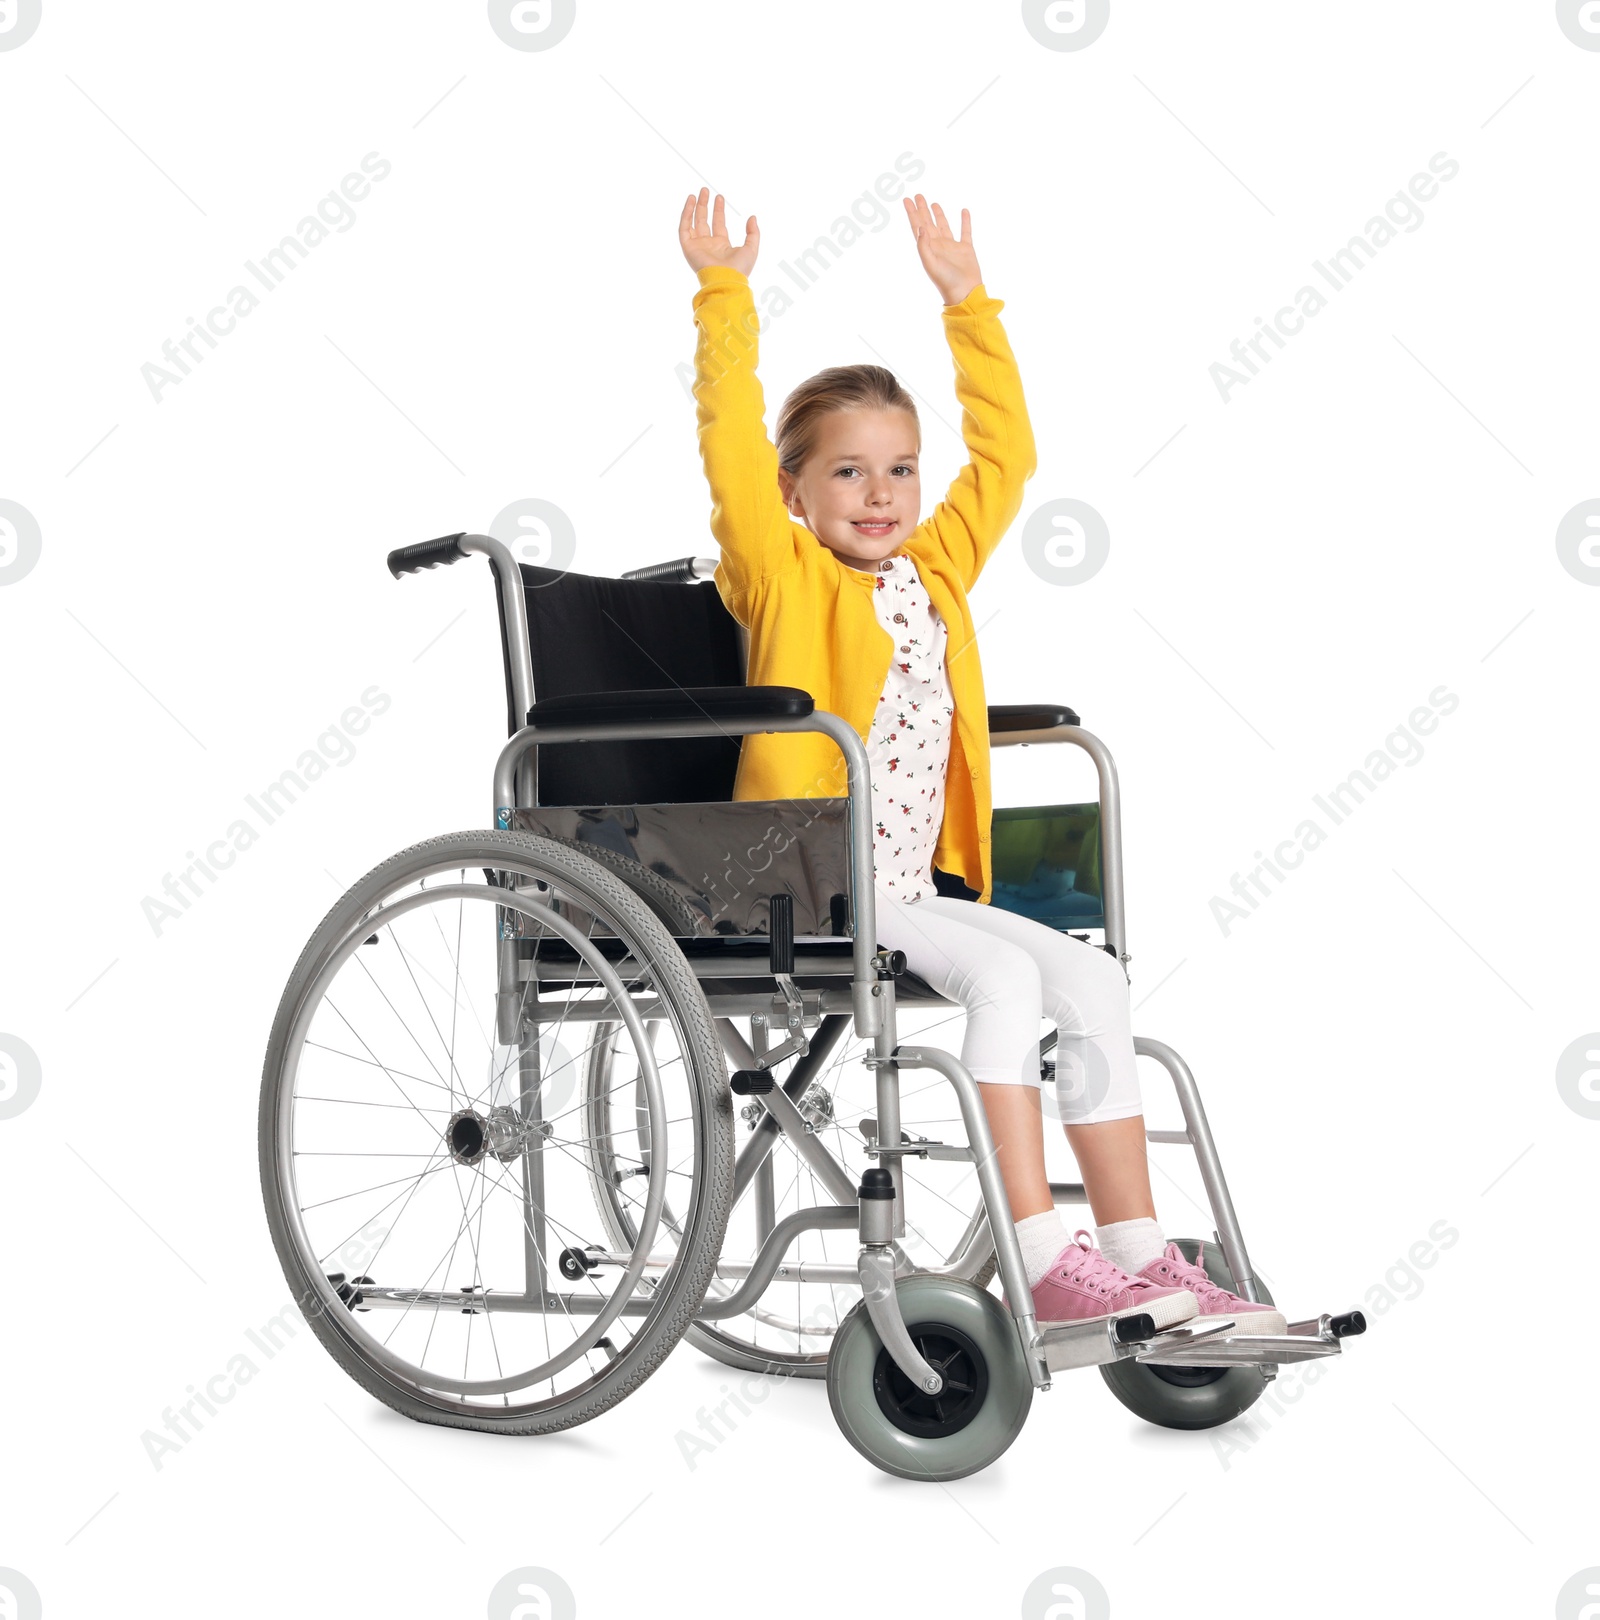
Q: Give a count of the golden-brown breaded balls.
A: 0